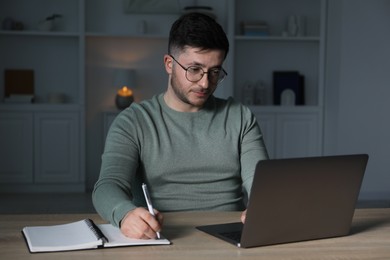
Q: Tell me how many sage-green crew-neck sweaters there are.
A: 1